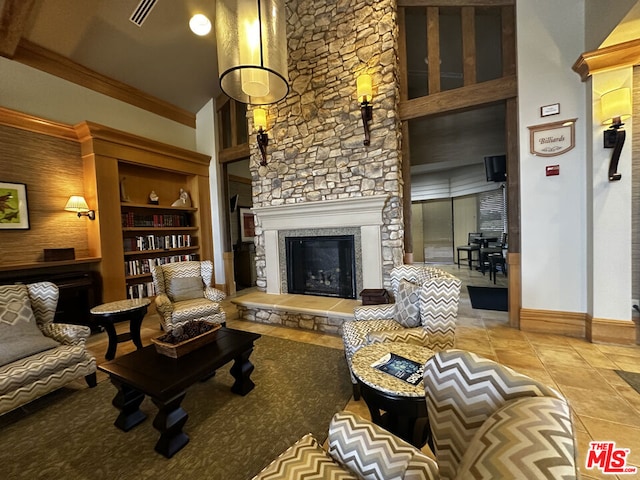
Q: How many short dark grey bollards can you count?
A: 0